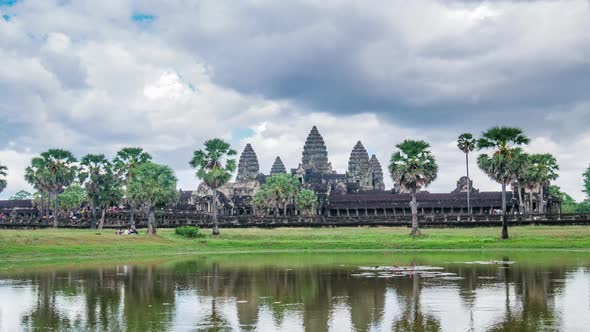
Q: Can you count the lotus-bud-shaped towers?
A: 5